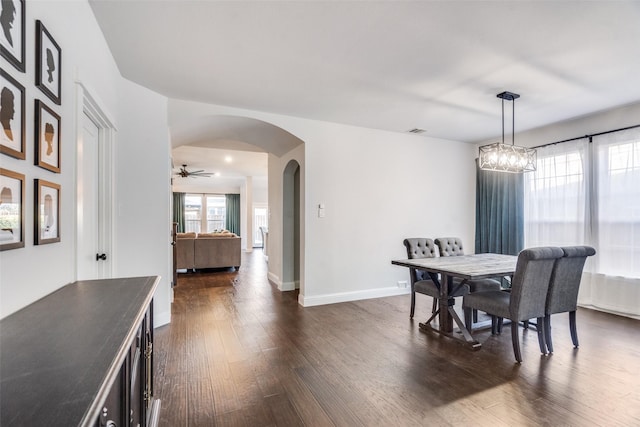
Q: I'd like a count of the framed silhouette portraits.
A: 6